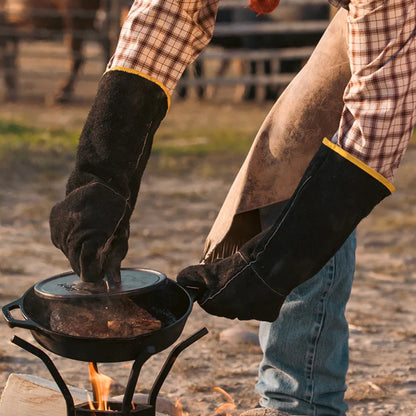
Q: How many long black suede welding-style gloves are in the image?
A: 2